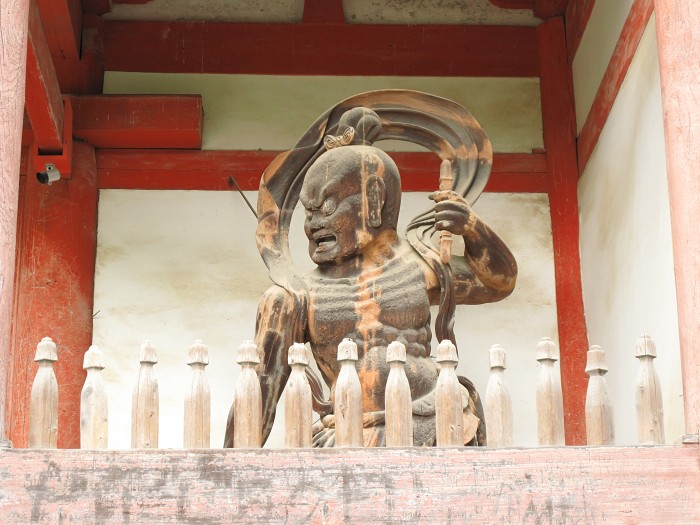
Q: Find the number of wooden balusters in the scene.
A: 13